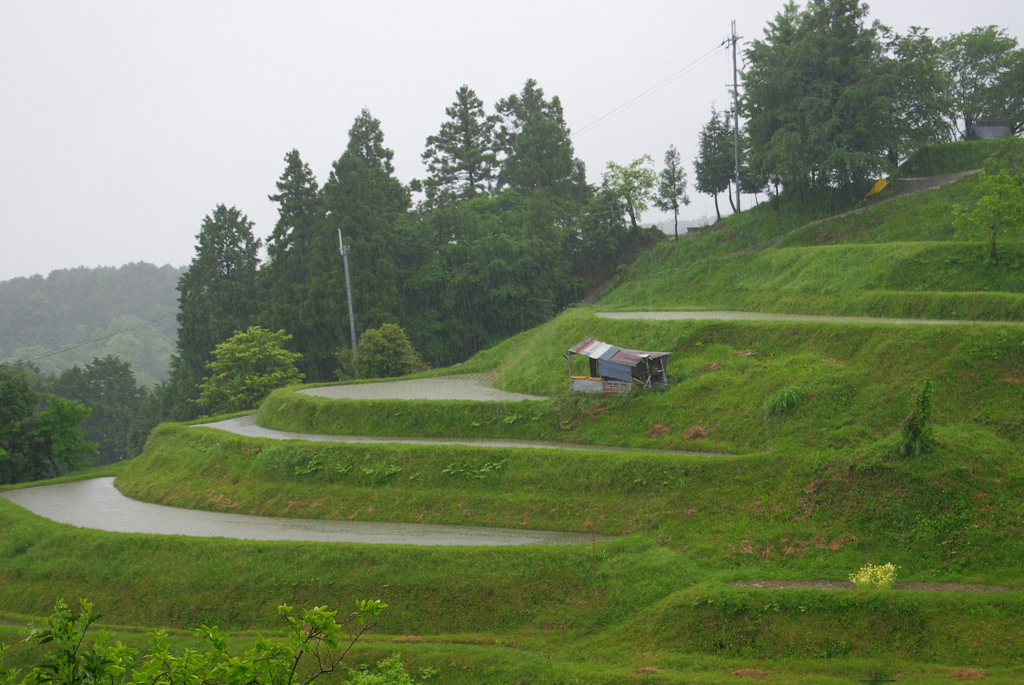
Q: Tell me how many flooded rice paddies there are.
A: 4